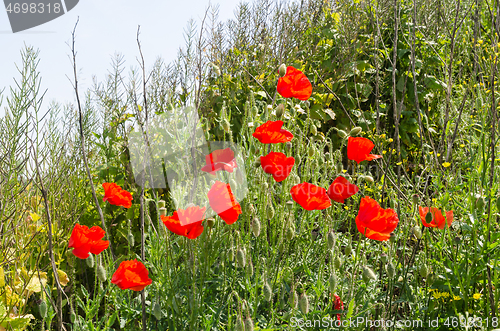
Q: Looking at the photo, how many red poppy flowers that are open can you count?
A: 14